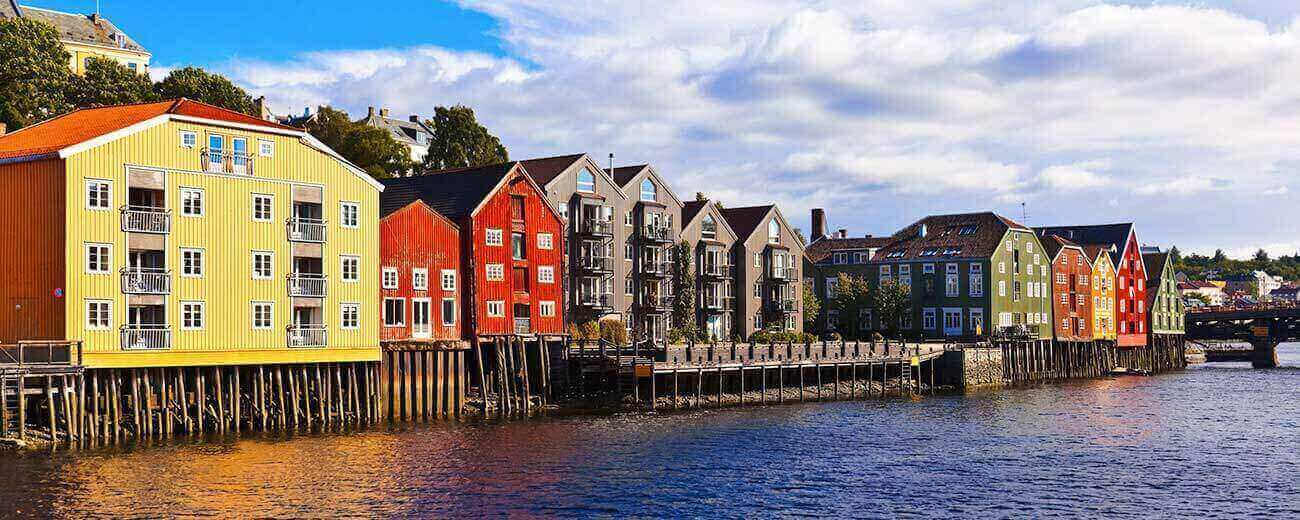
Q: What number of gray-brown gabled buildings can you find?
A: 4